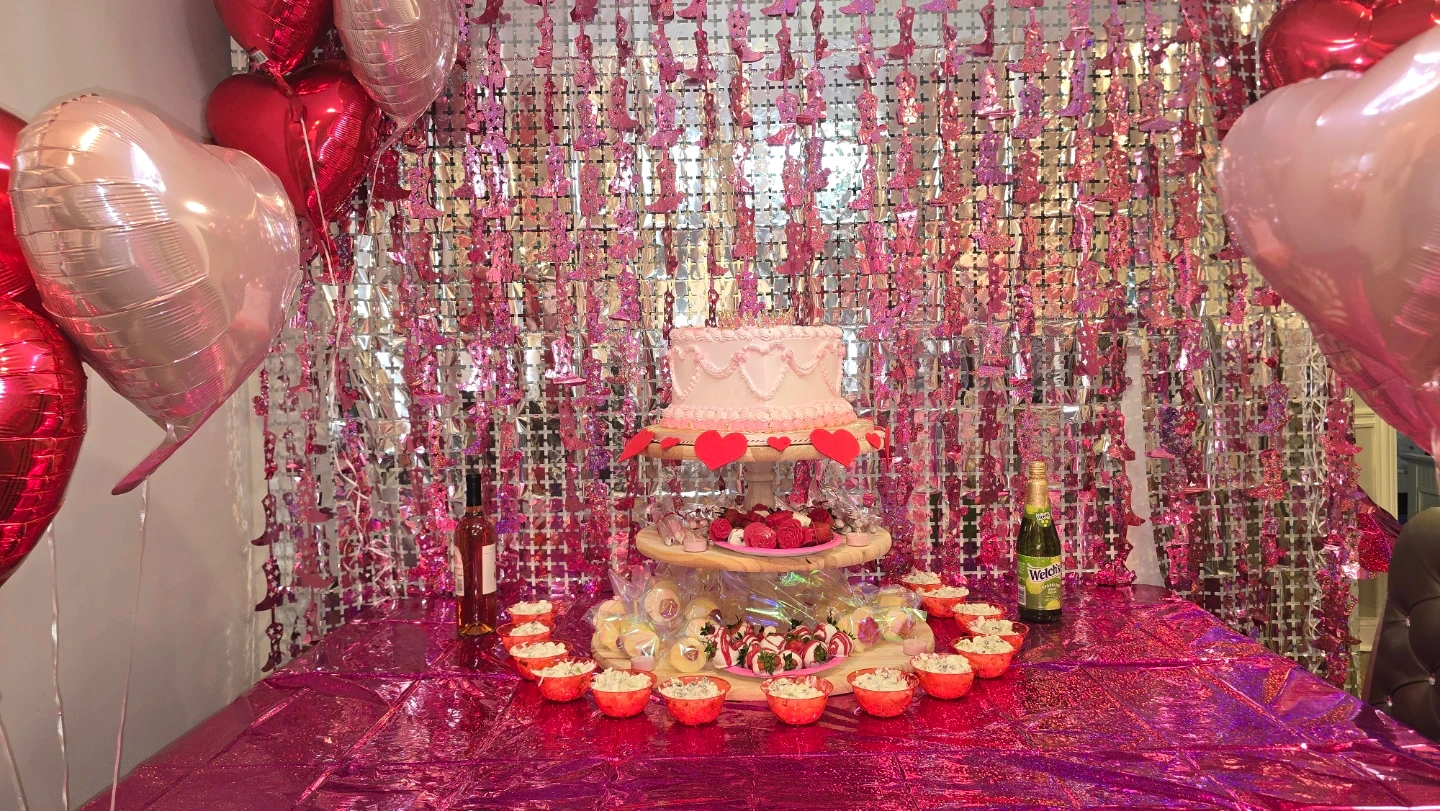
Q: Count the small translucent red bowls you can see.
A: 14